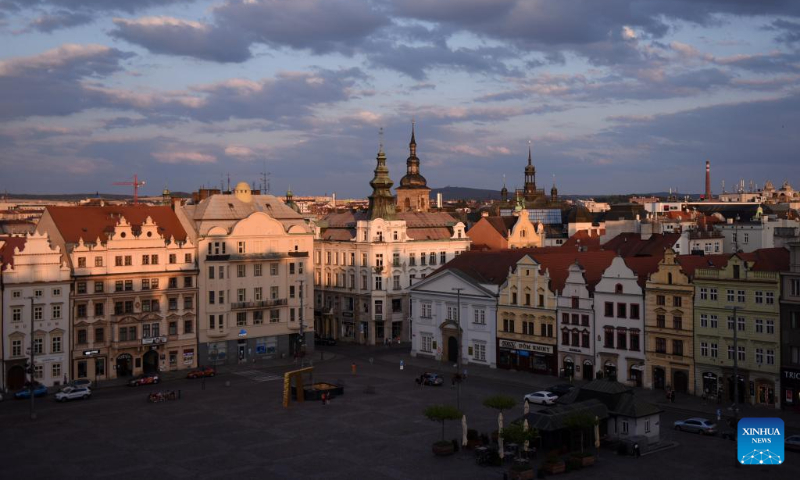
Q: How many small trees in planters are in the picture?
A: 4